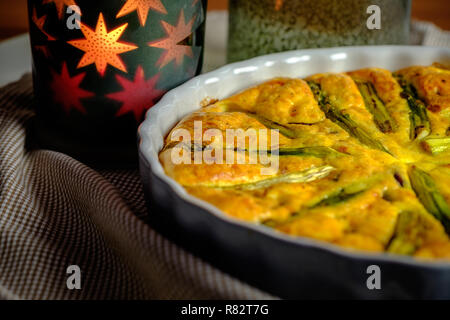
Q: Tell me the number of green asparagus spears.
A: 10